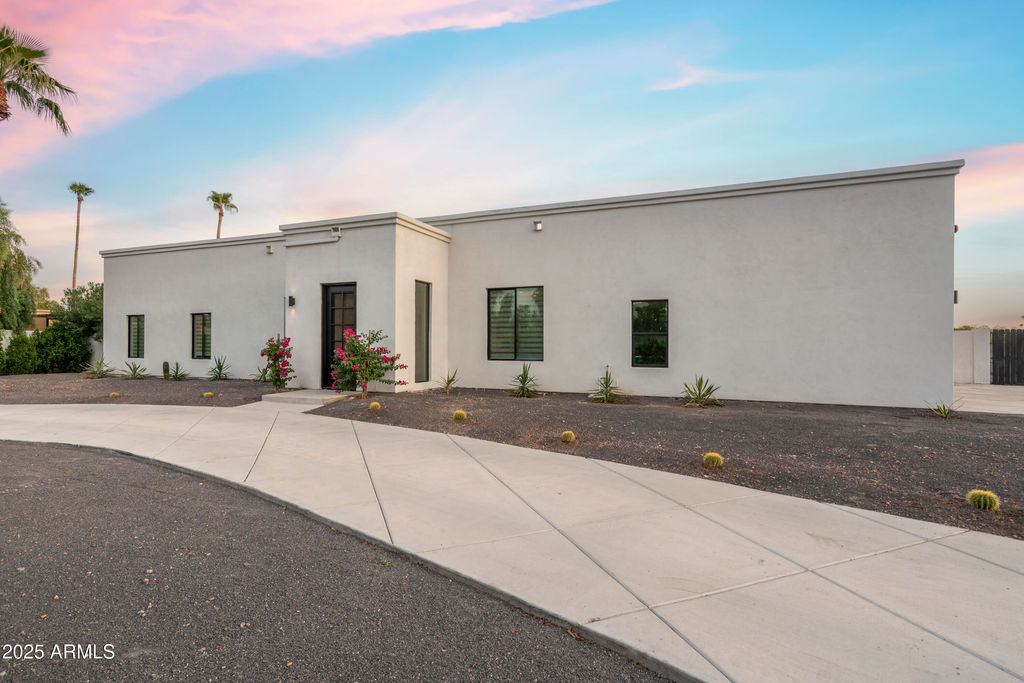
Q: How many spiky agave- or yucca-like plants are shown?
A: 10